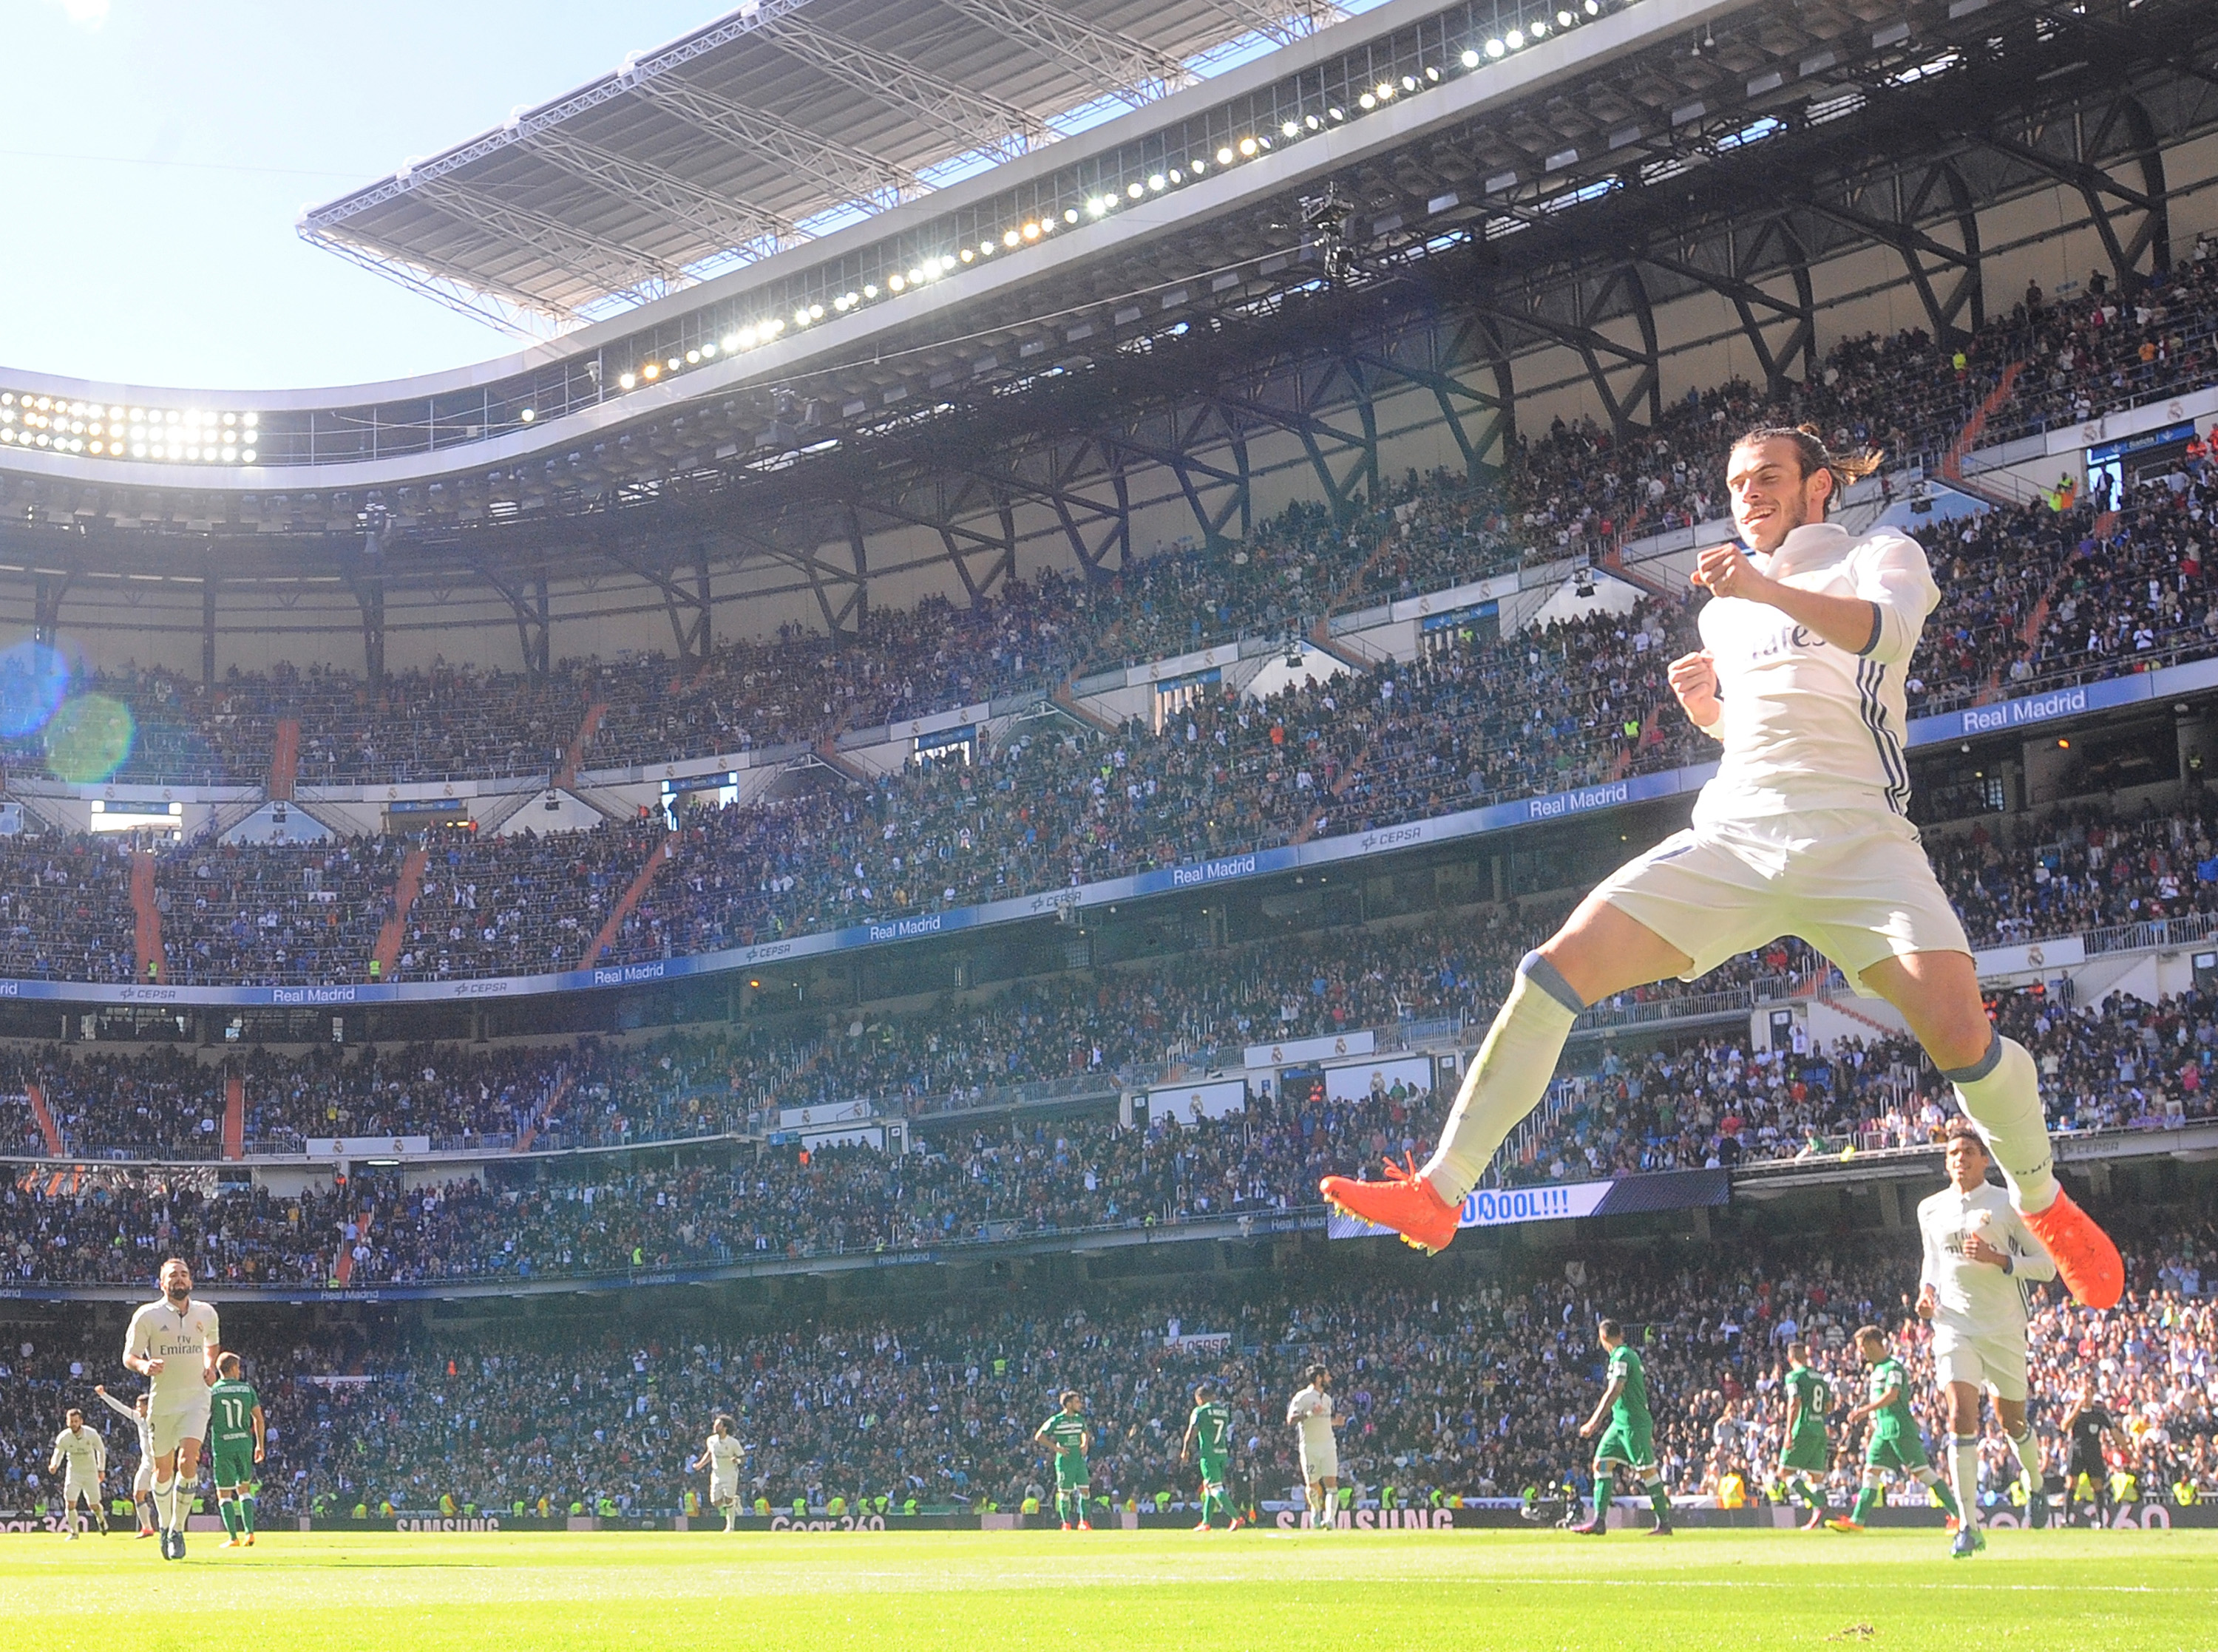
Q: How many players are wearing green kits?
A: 6